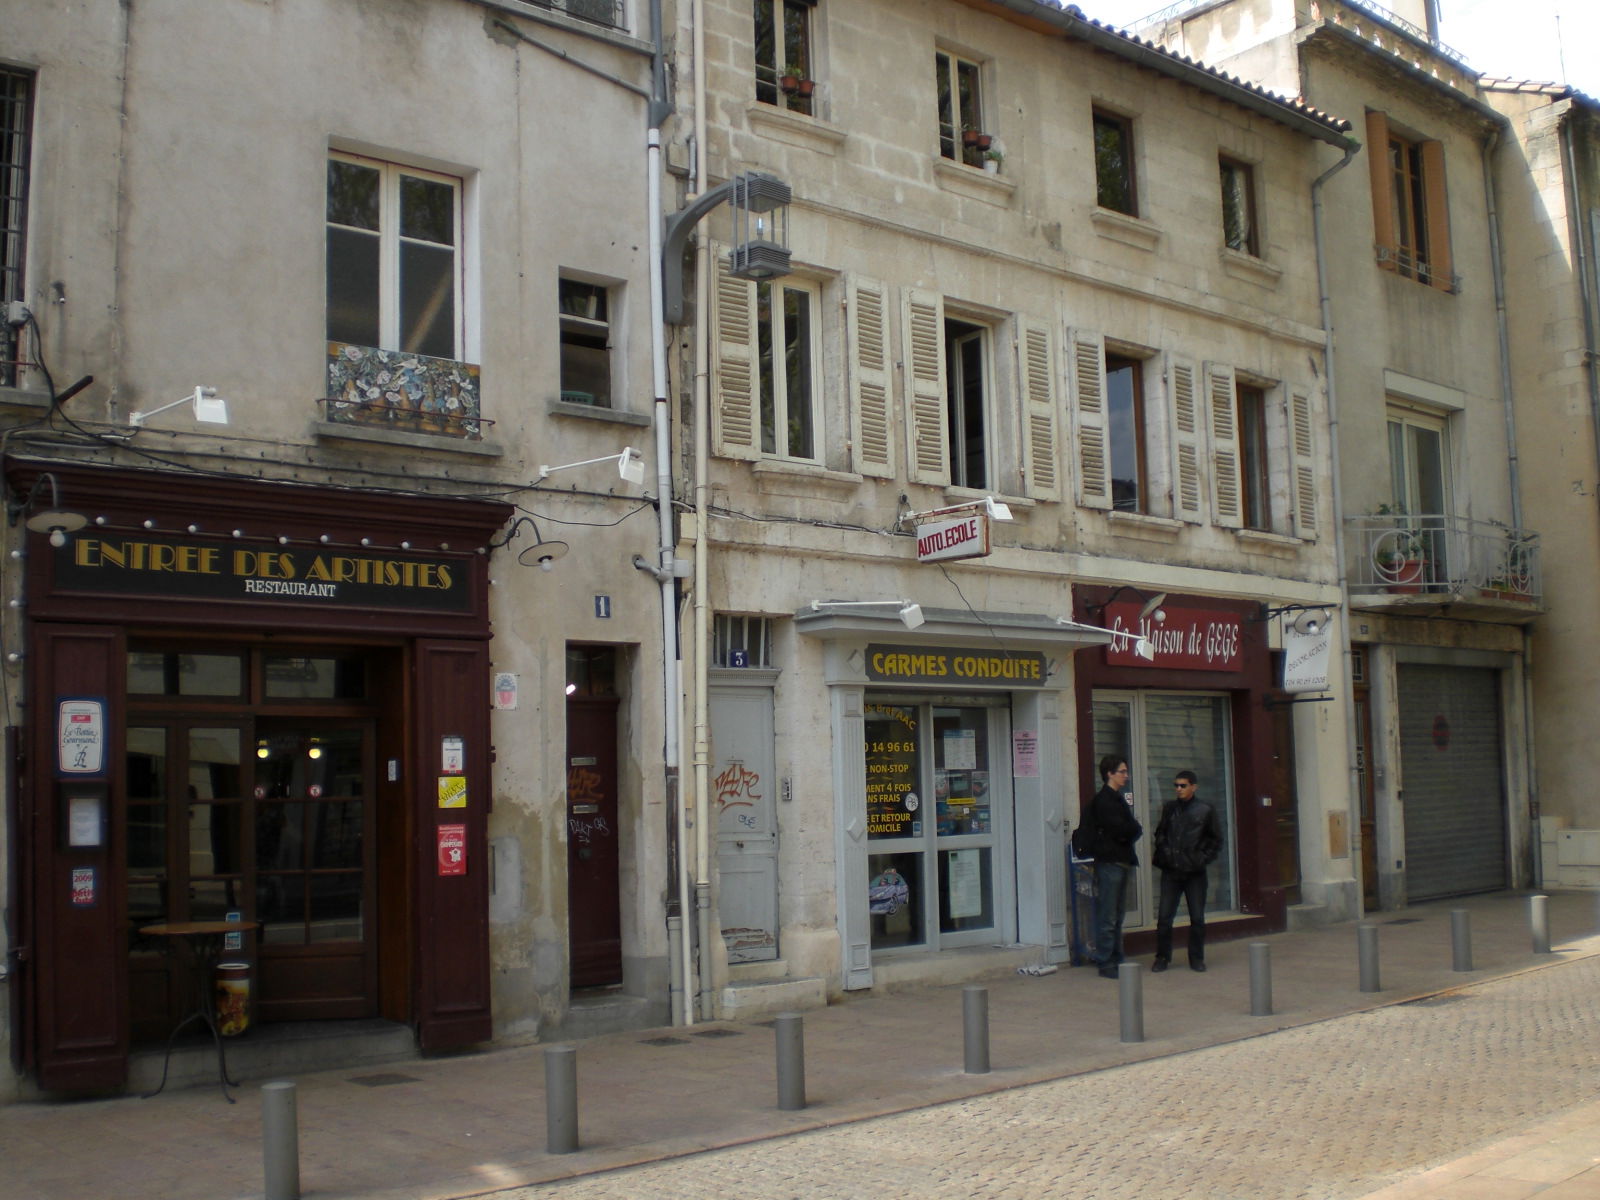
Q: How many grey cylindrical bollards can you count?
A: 9